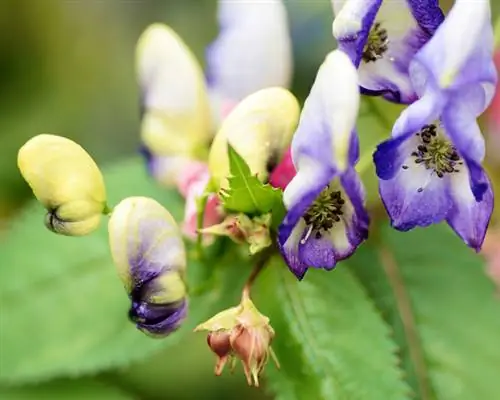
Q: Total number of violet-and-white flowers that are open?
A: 3